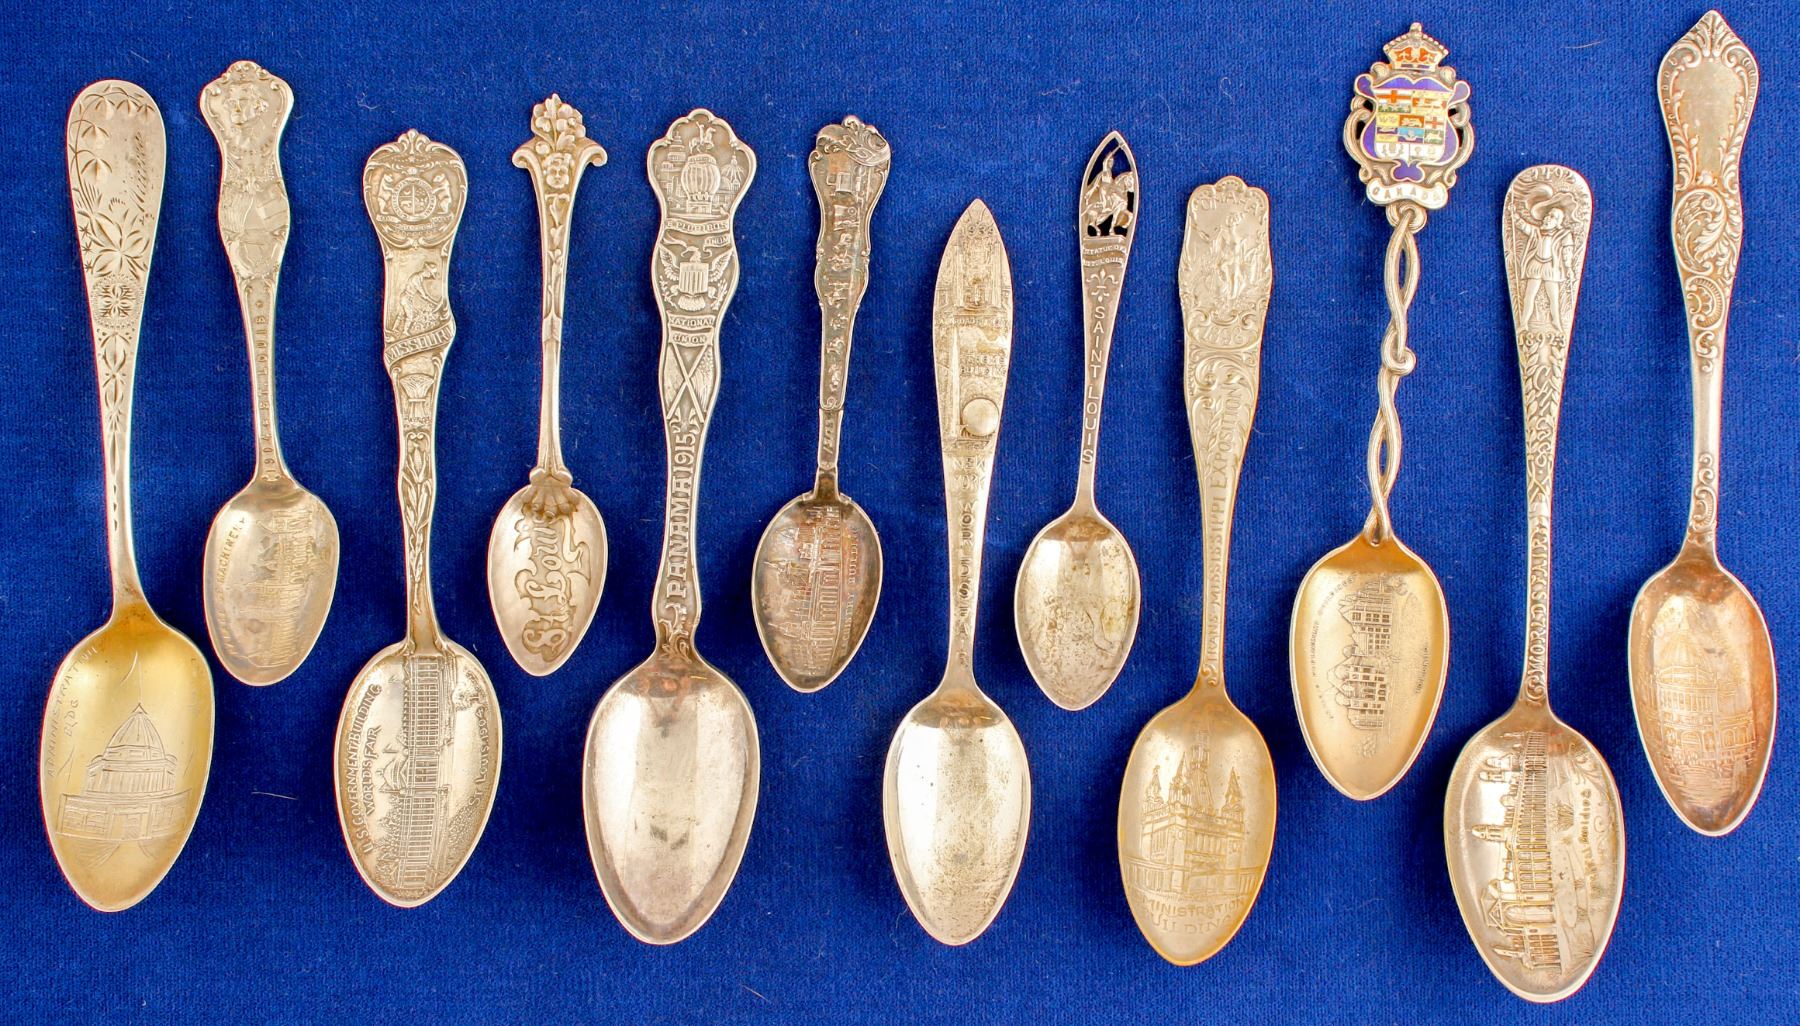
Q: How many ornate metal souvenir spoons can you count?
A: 12